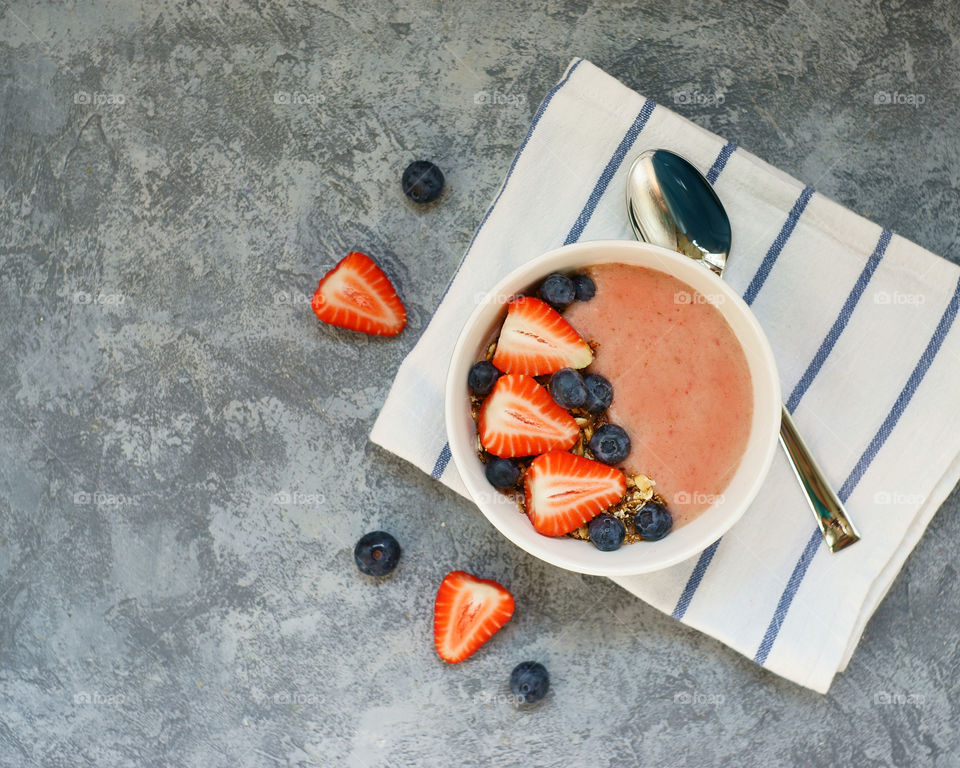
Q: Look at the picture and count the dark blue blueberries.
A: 12